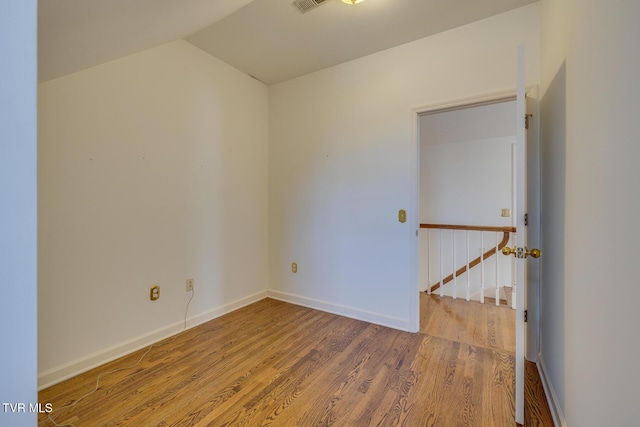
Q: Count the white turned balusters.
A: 6